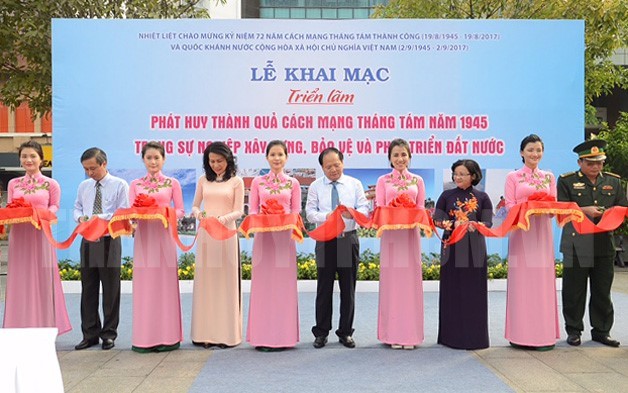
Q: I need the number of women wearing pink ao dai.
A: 5